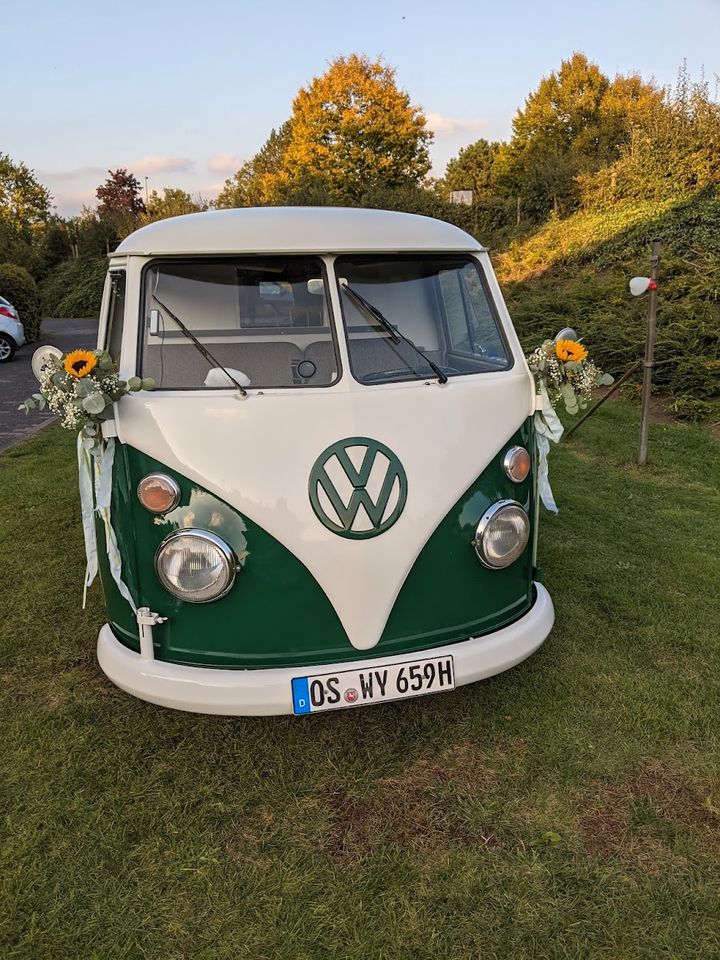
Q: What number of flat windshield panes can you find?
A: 2